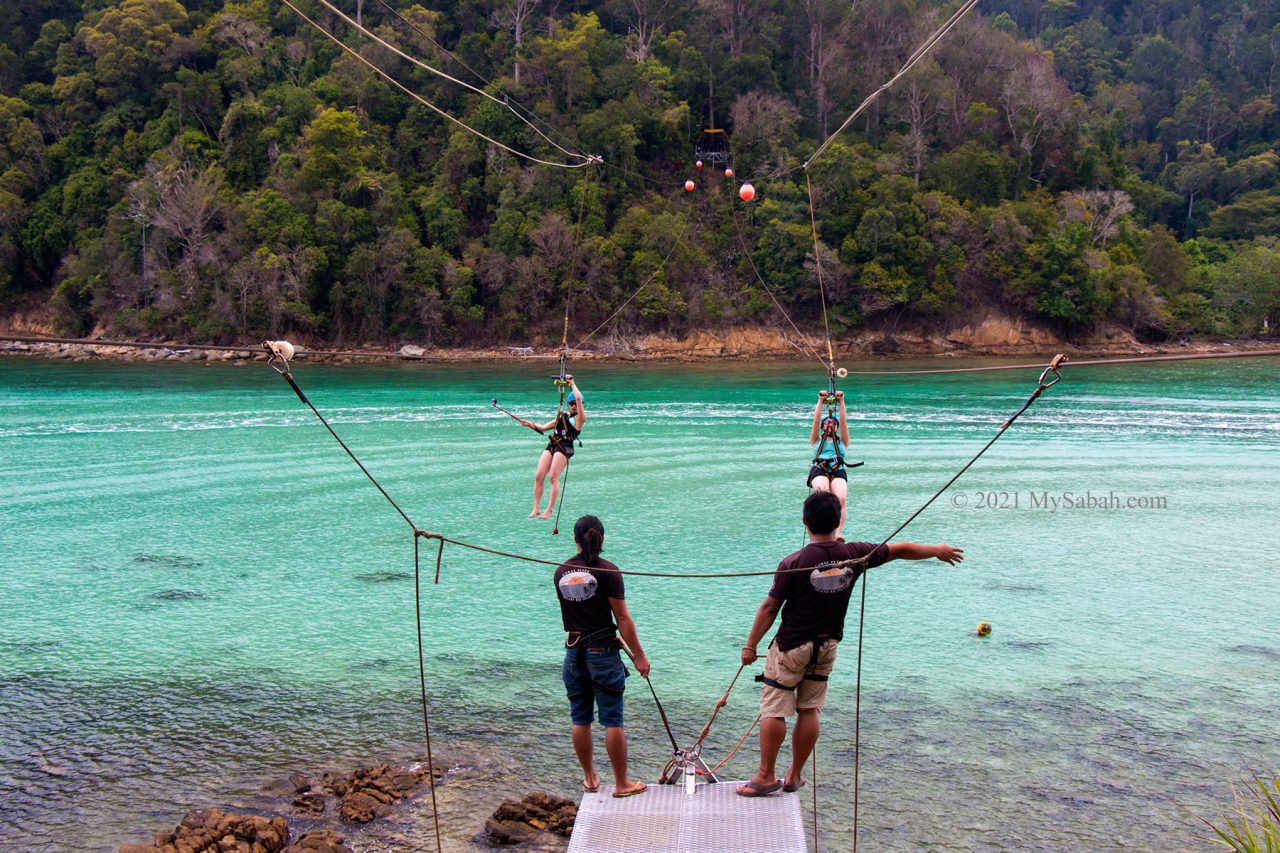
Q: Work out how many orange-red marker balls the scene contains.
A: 4